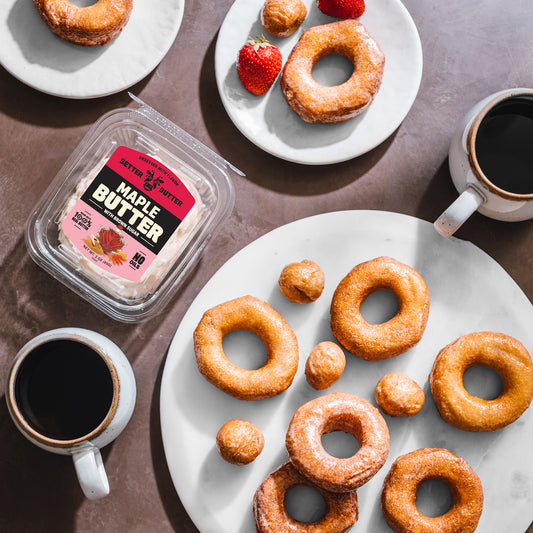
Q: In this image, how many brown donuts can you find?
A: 8